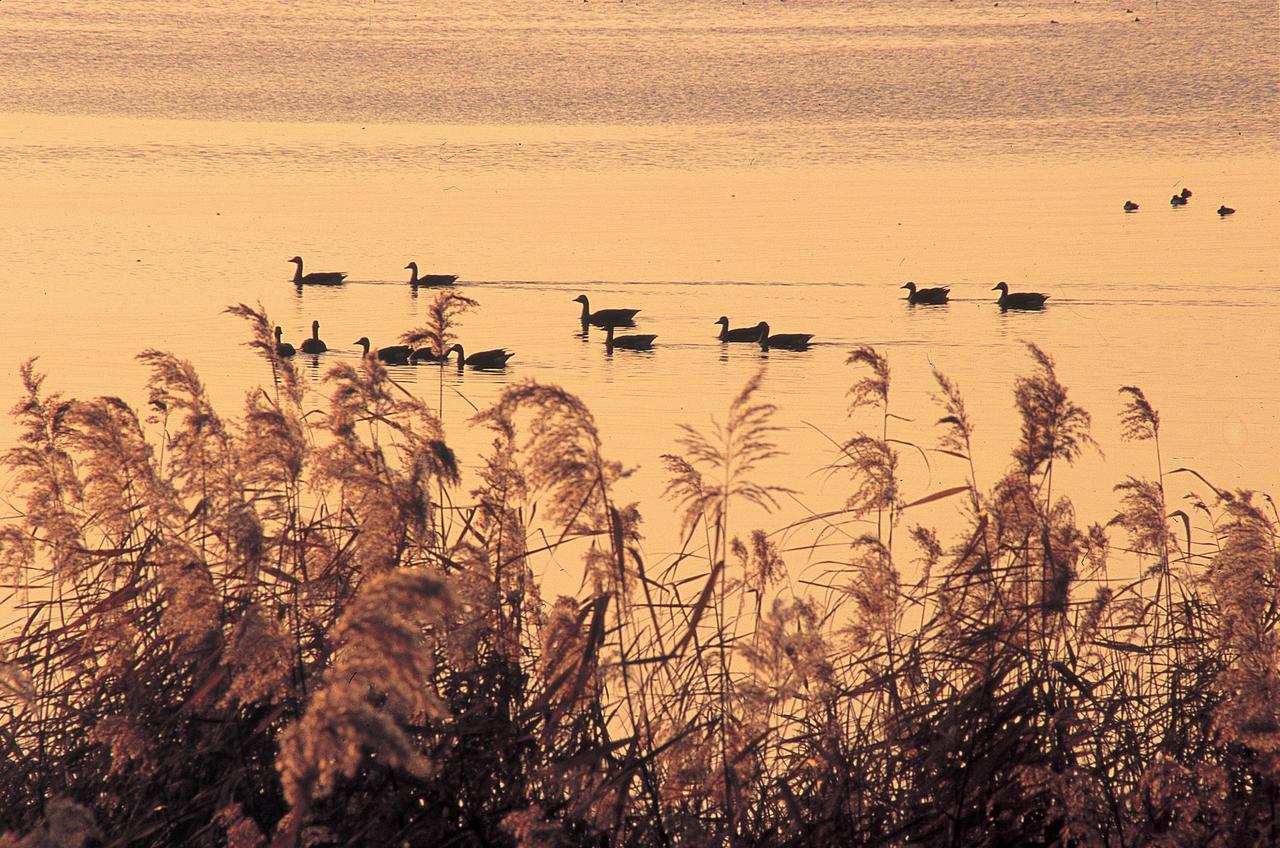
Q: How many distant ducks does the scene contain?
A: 4